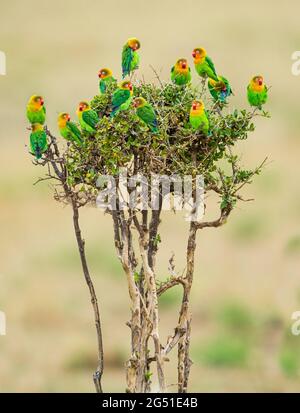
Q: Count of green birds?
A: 13